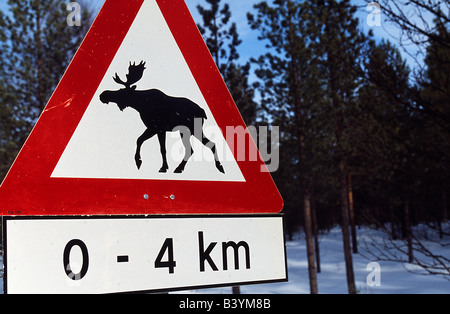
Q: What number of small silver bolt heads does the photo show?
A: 2